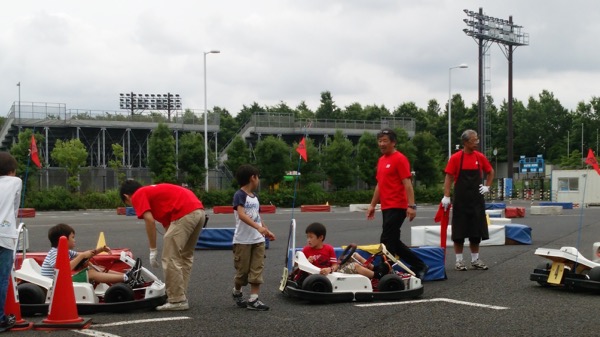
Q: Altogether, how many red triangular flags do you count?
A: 3